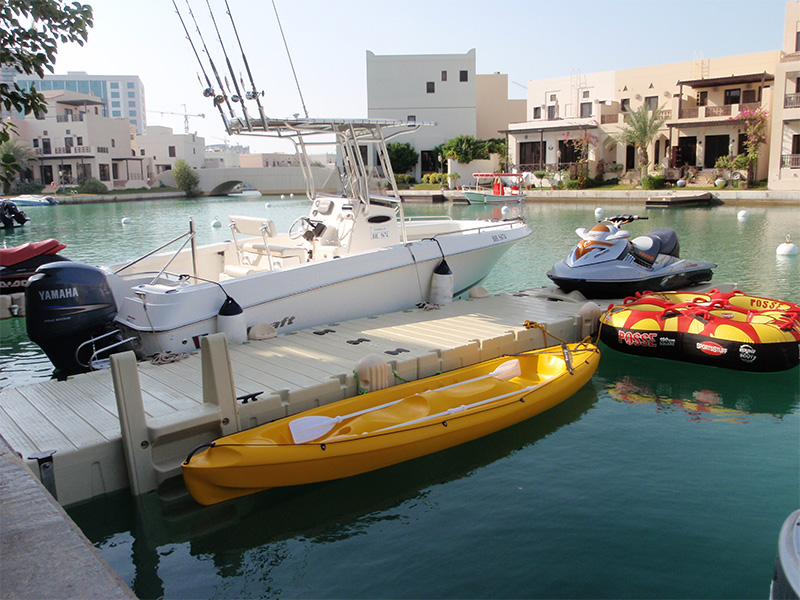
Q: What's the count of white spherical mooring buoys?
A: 9